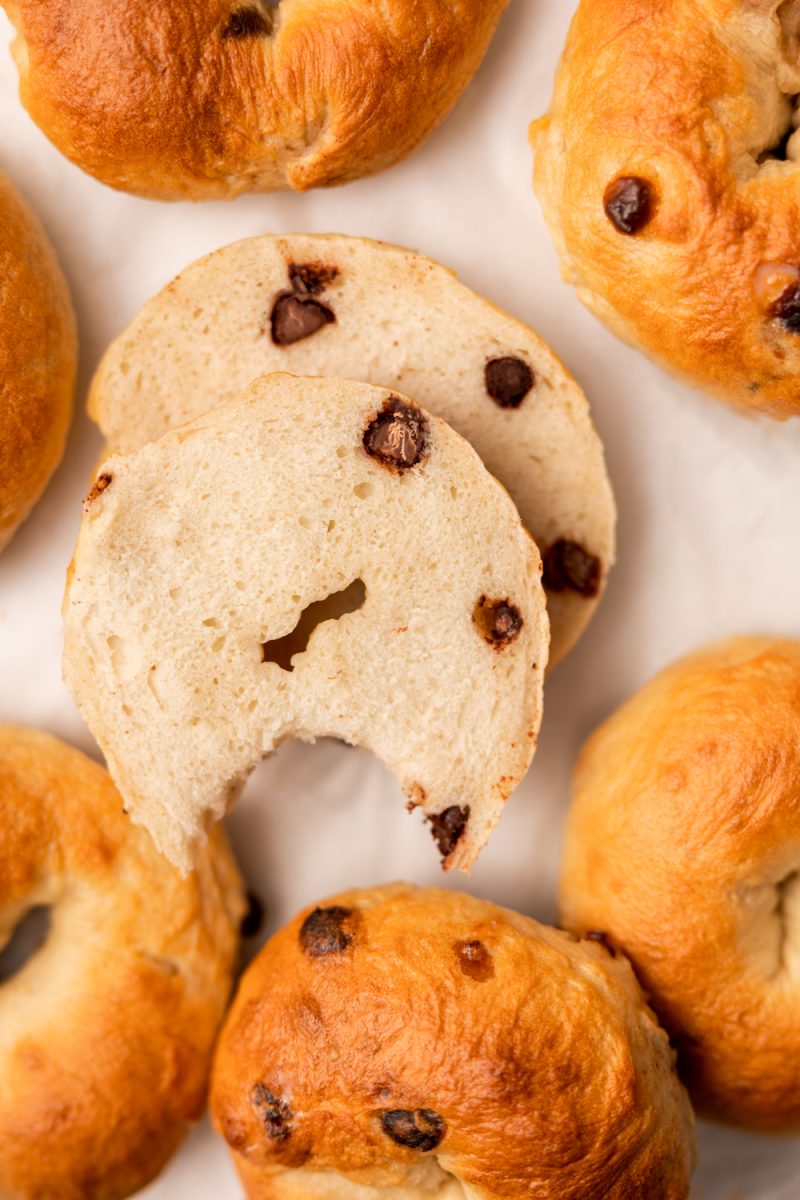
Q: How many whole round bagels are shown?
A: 6